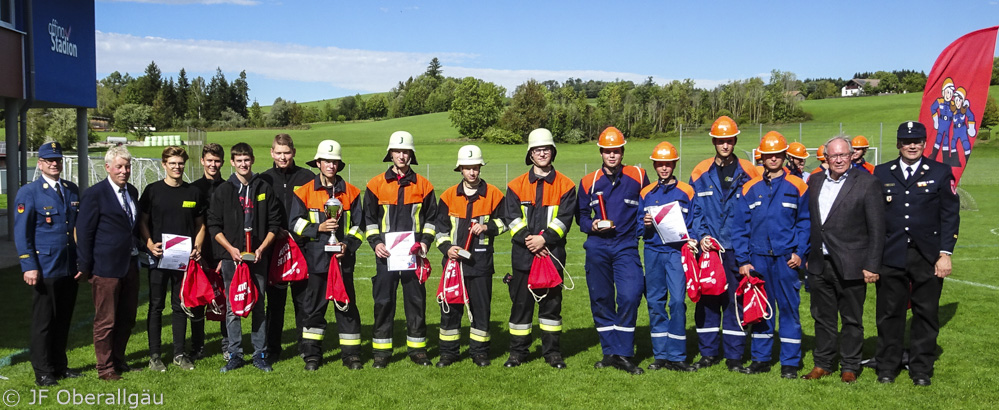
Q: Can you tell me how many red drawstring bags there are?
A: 11